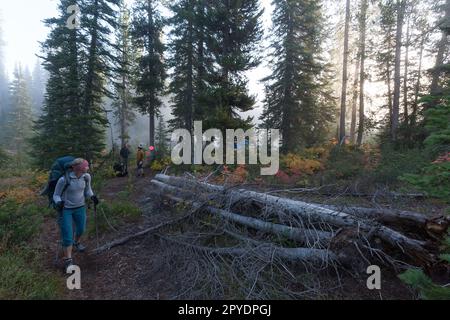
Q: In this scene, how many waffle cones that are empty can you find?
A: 0